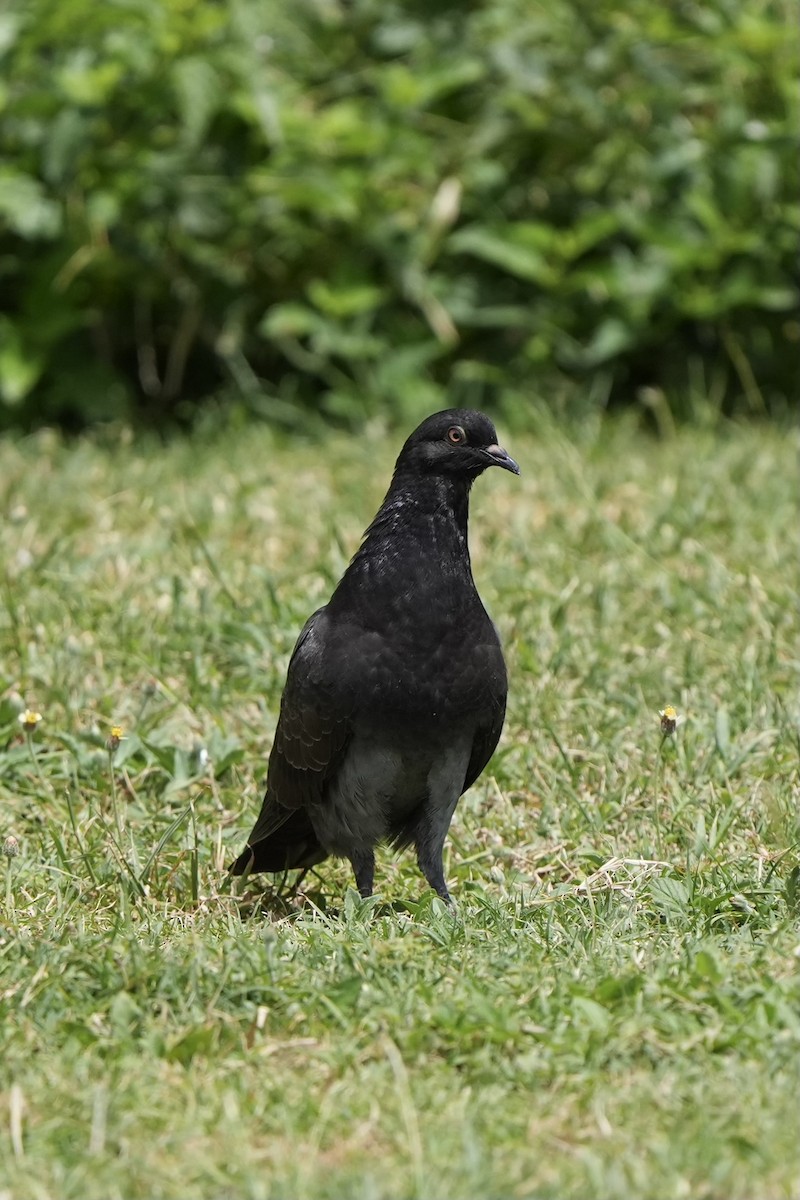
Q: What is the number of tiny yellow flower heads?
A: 3